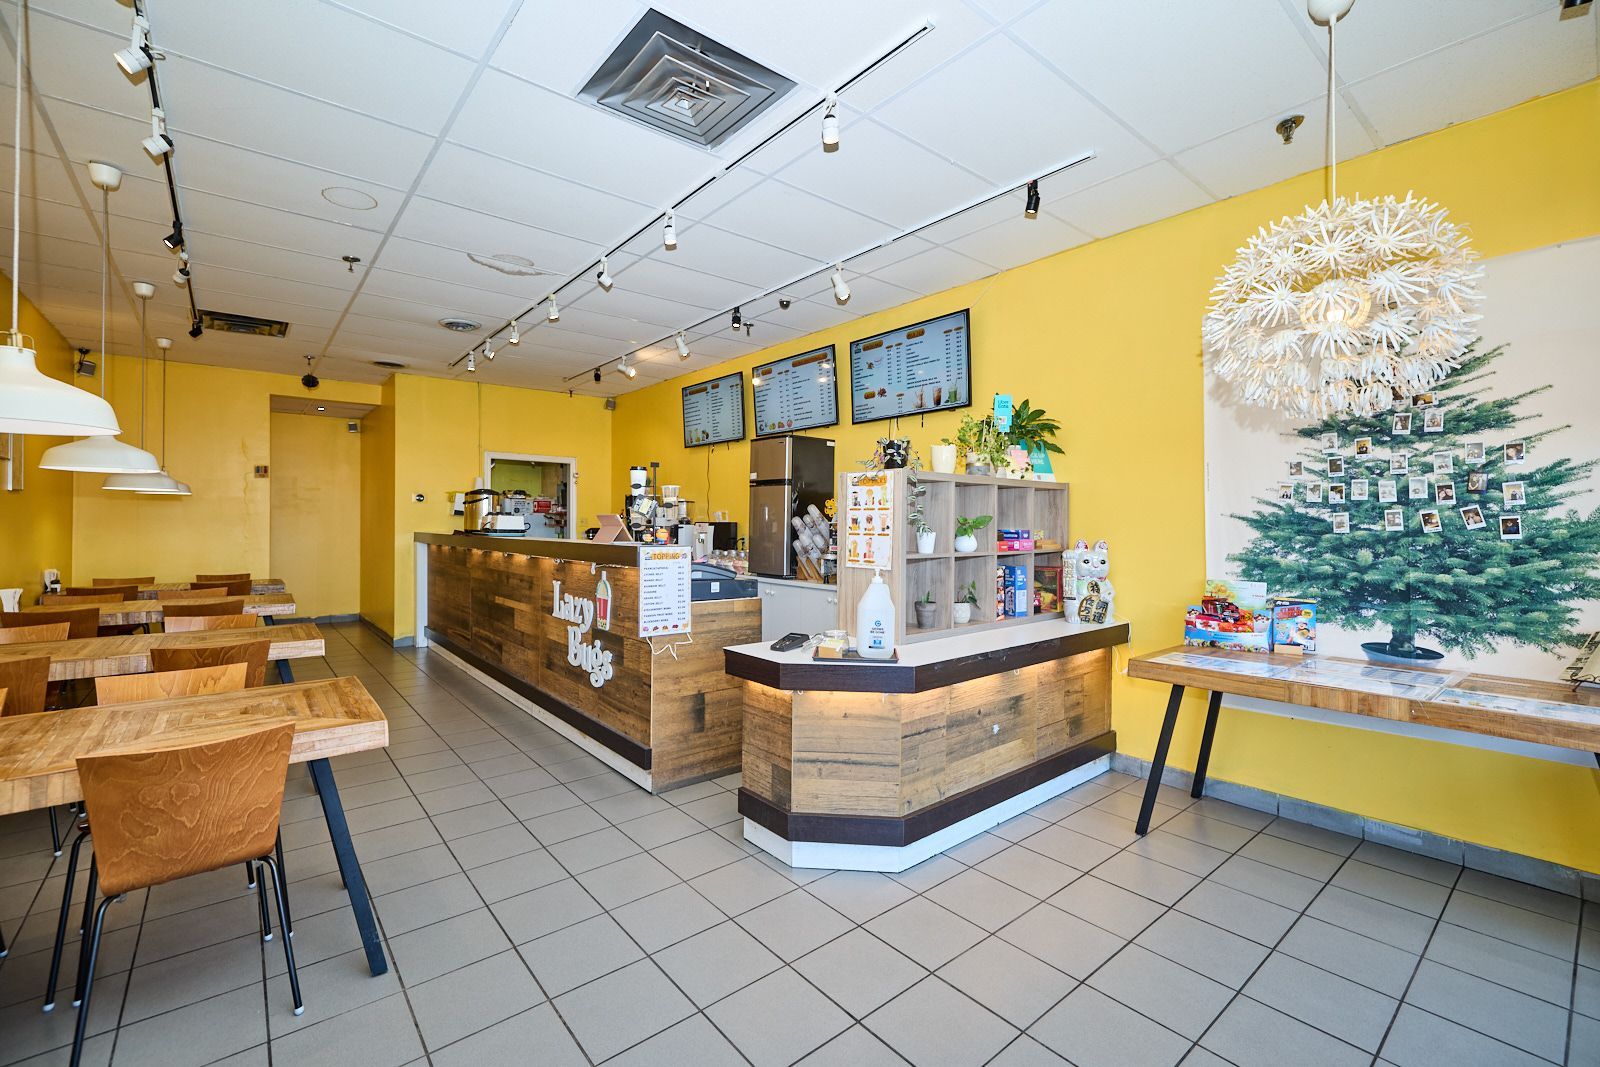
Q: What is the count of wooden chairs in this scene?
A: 15